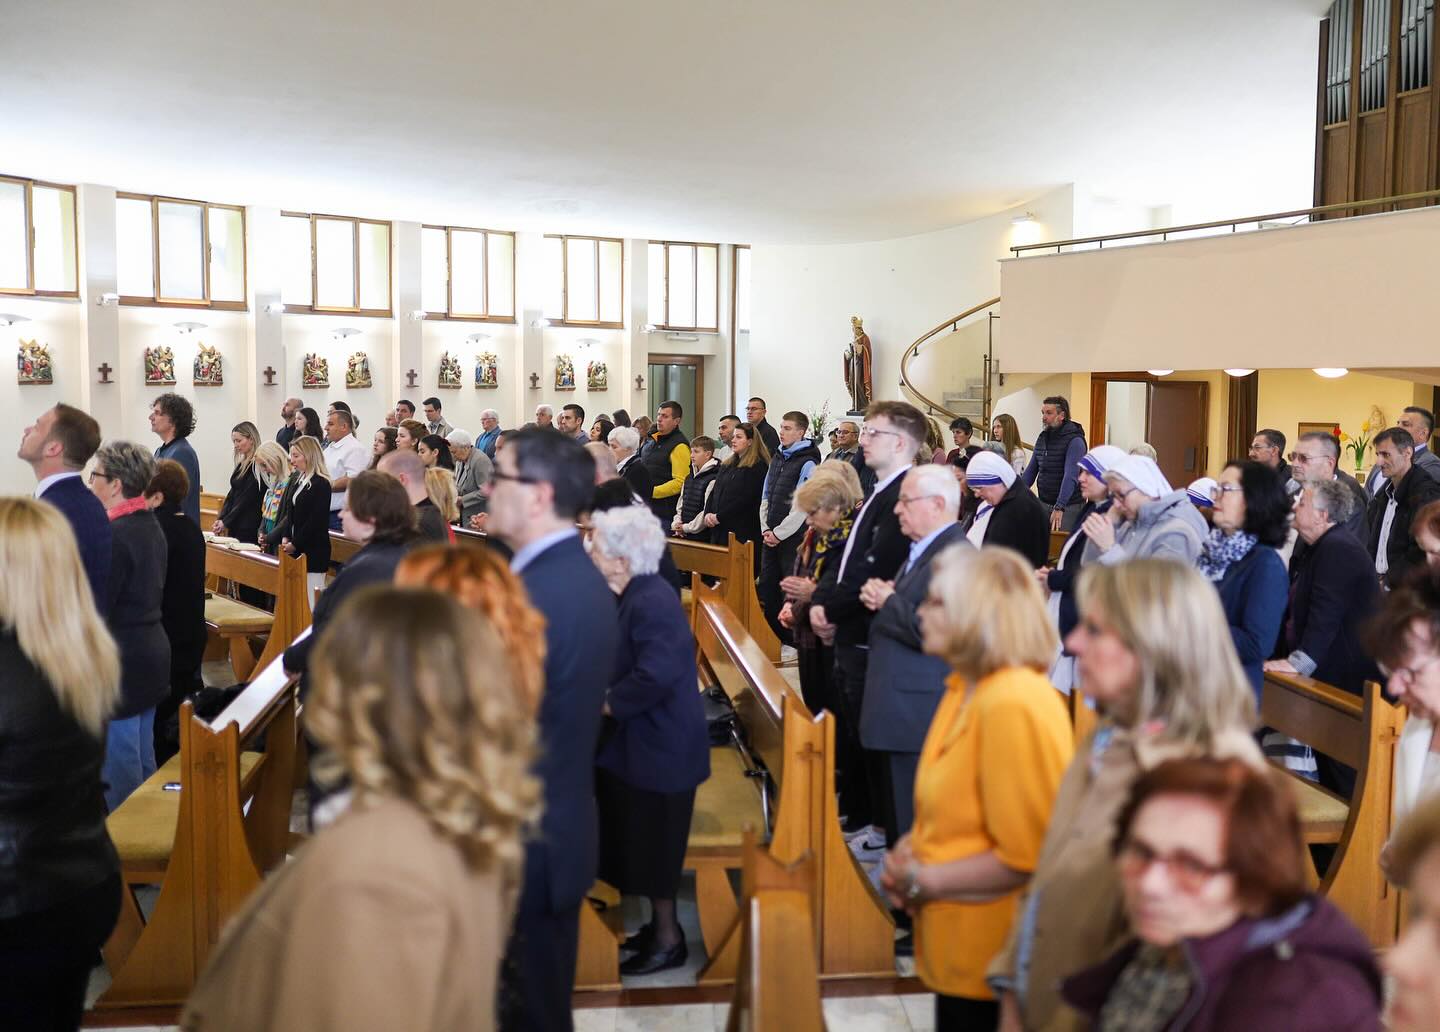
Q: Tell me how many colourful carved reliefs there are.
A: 9